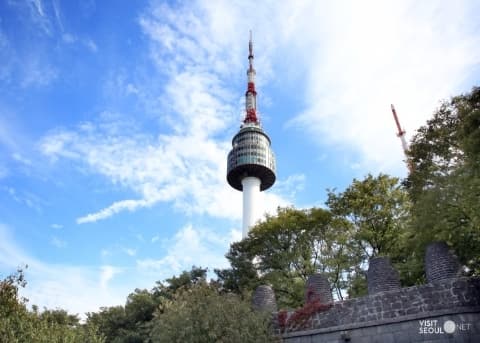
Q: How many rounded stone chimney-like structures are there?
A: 4